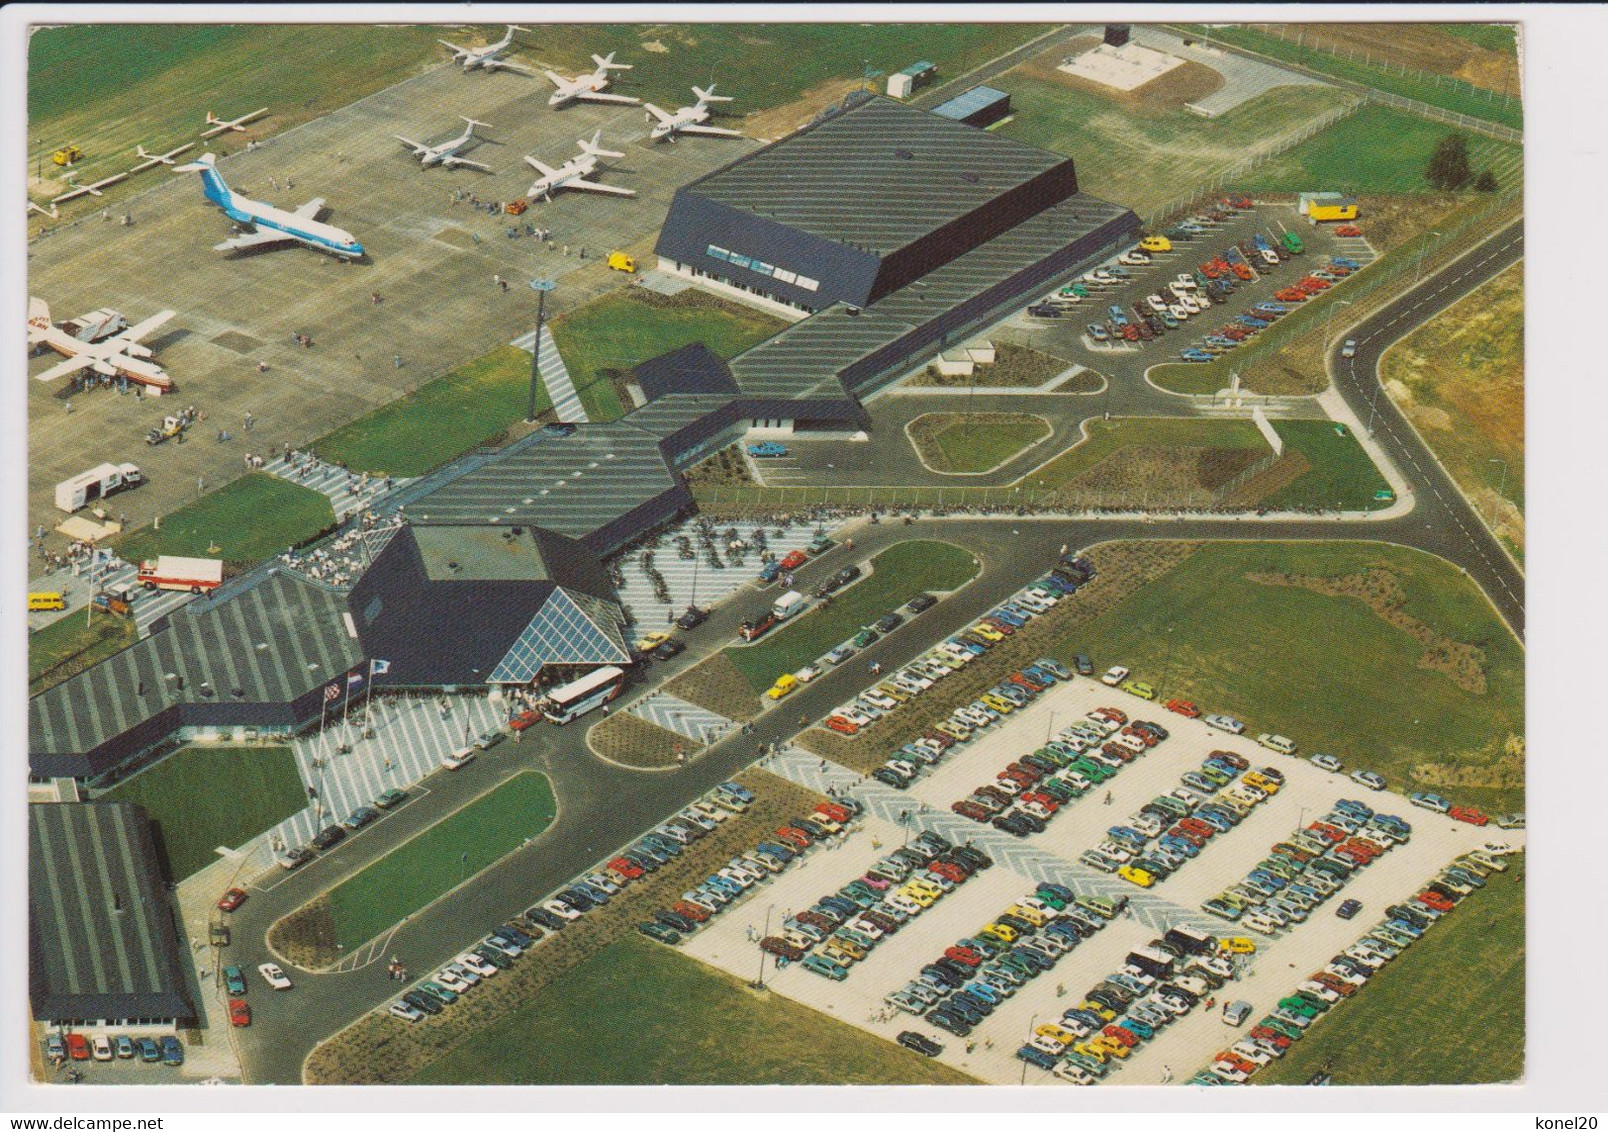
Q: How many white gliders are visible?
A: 4